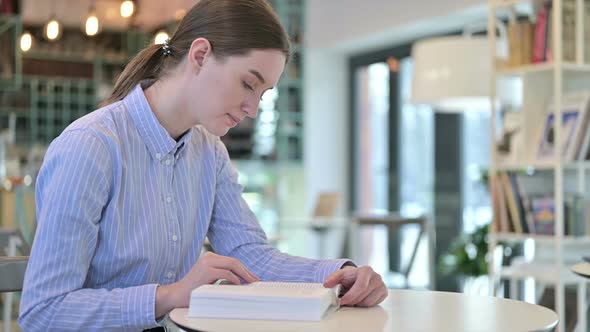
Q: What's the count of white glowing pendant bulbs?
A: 5